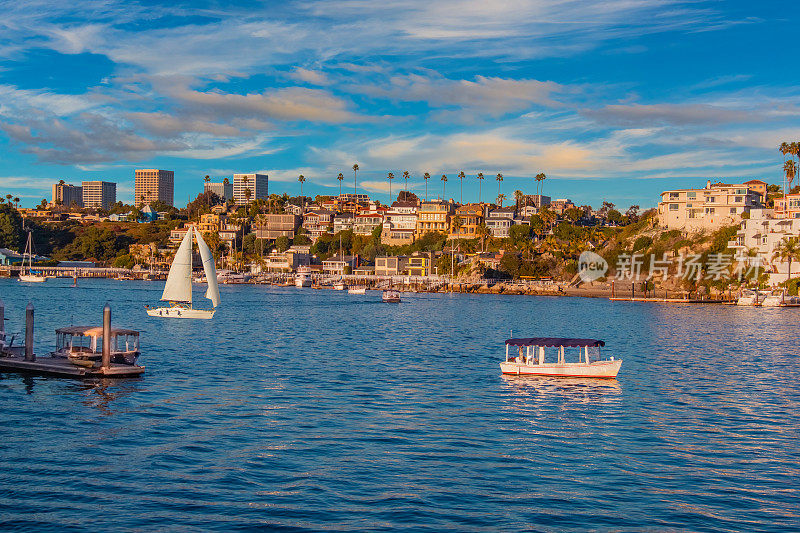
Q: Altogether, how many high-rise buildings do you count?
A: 5